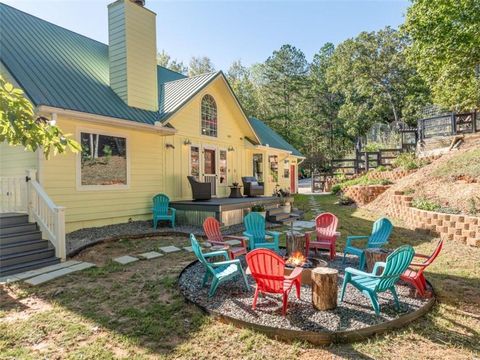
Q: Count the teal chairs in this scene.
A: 5